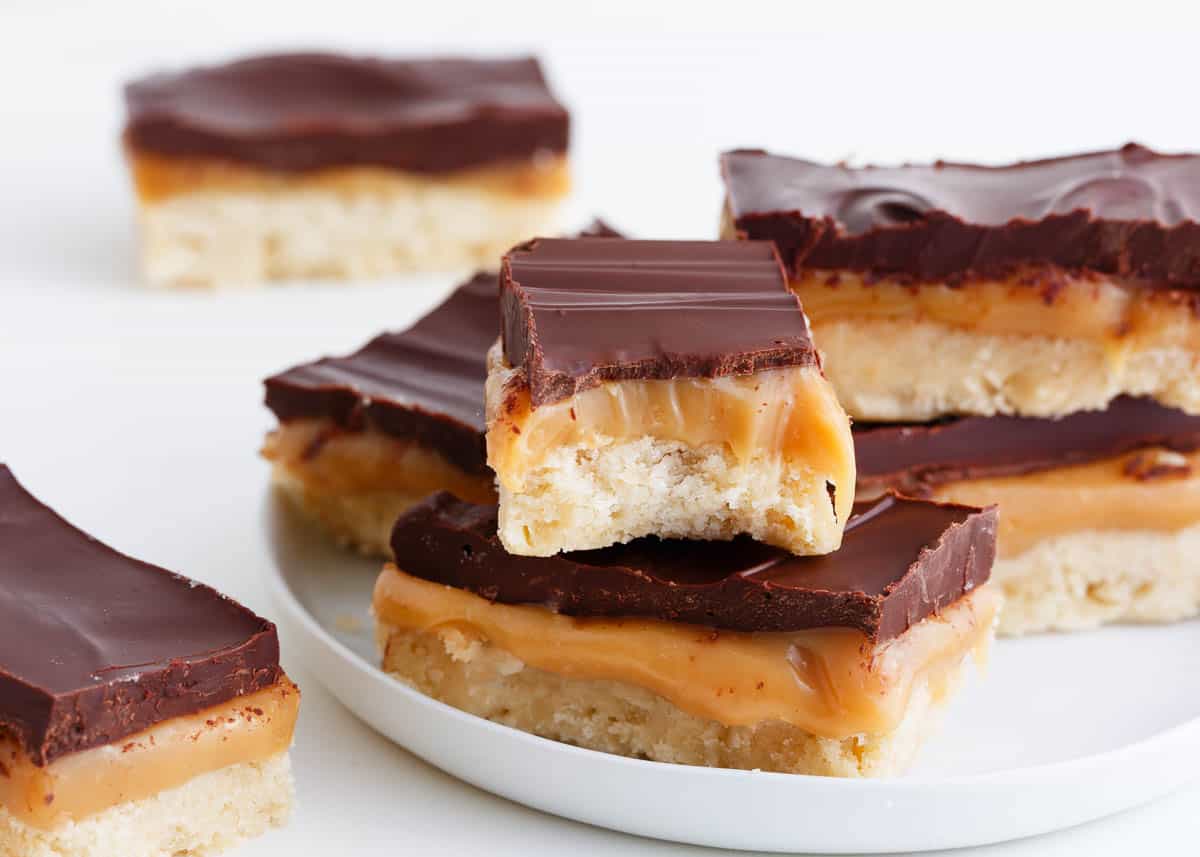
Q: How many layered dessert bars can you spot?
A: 7